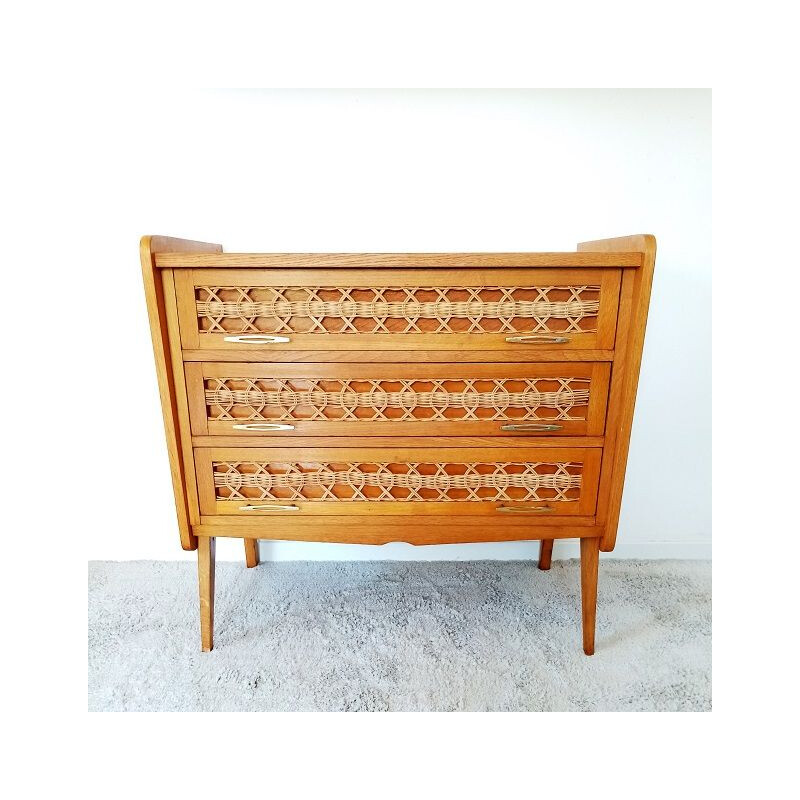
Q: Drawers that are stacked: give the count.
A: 3